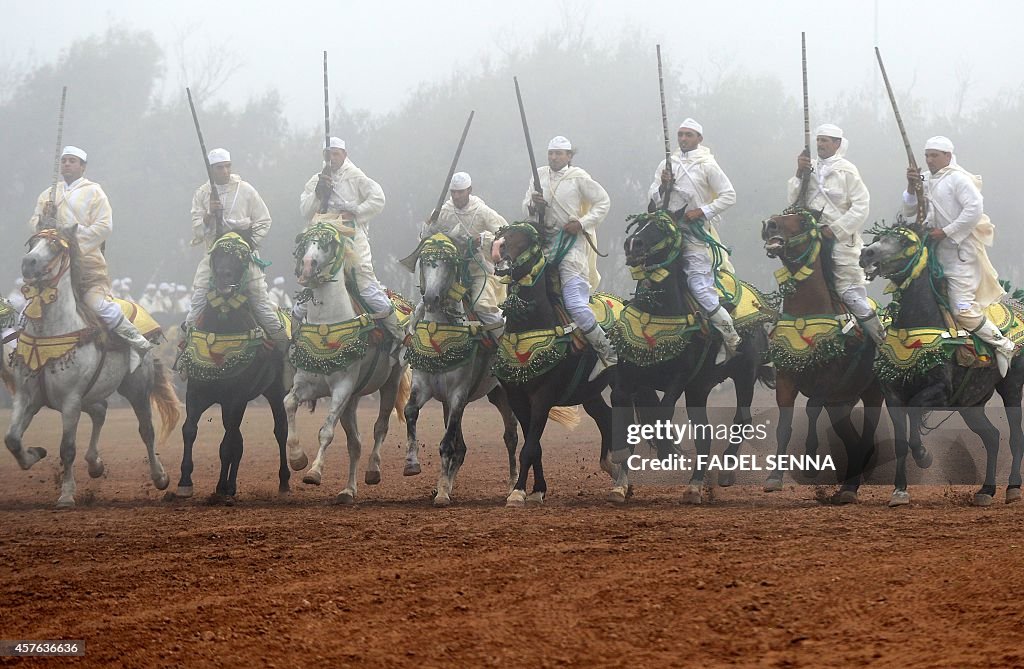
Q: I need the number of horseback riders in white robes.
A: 8